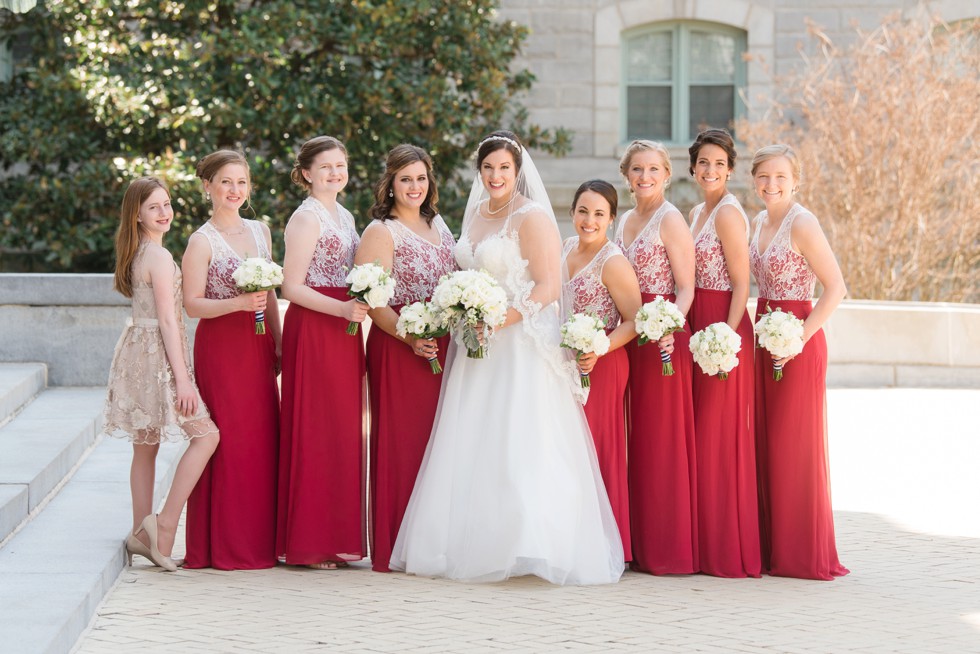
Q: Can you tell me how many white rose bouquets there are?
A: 8